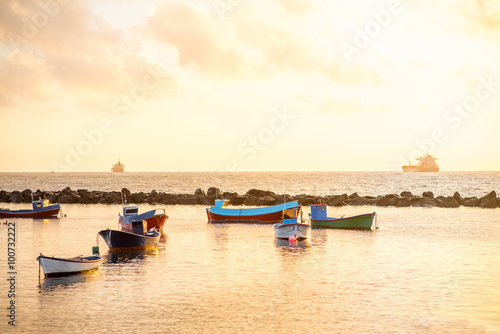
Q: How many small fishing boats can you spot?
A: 7